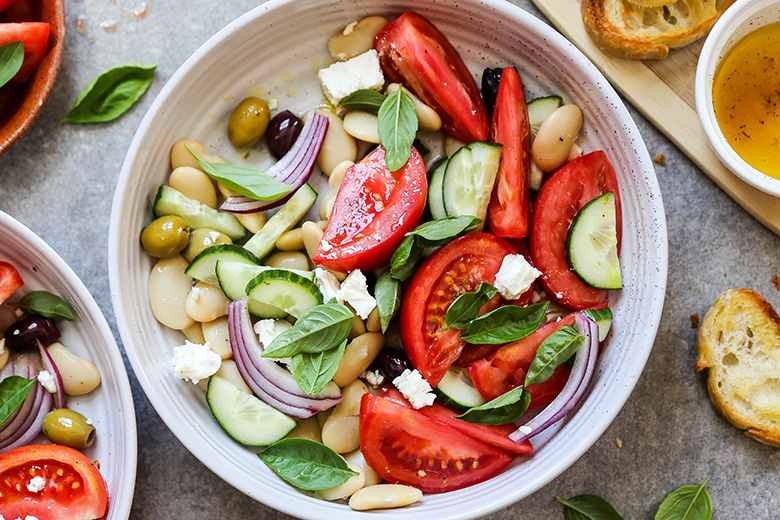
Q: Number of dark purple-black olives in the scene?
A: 4